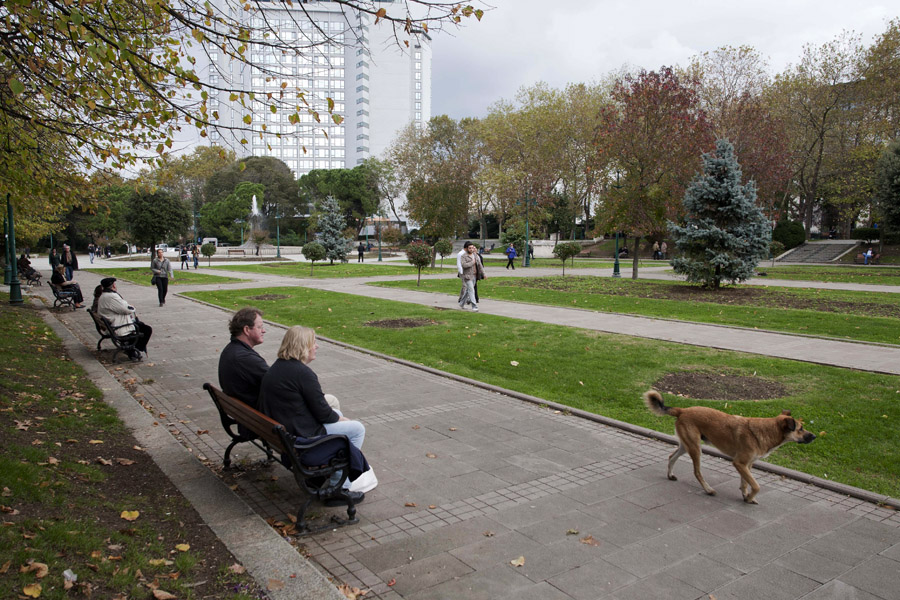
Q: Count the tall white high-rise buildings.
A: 1